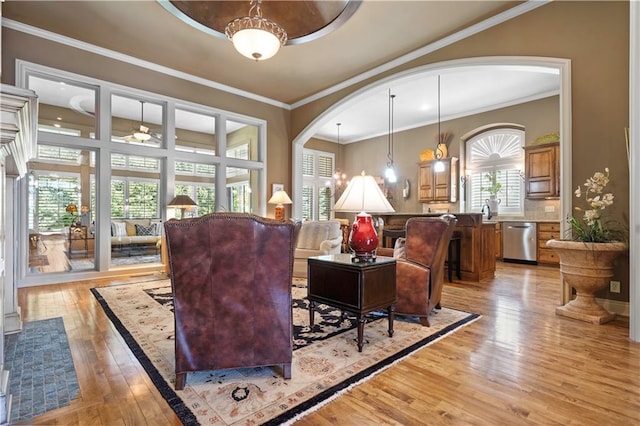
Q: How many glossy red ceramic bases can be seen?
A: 1